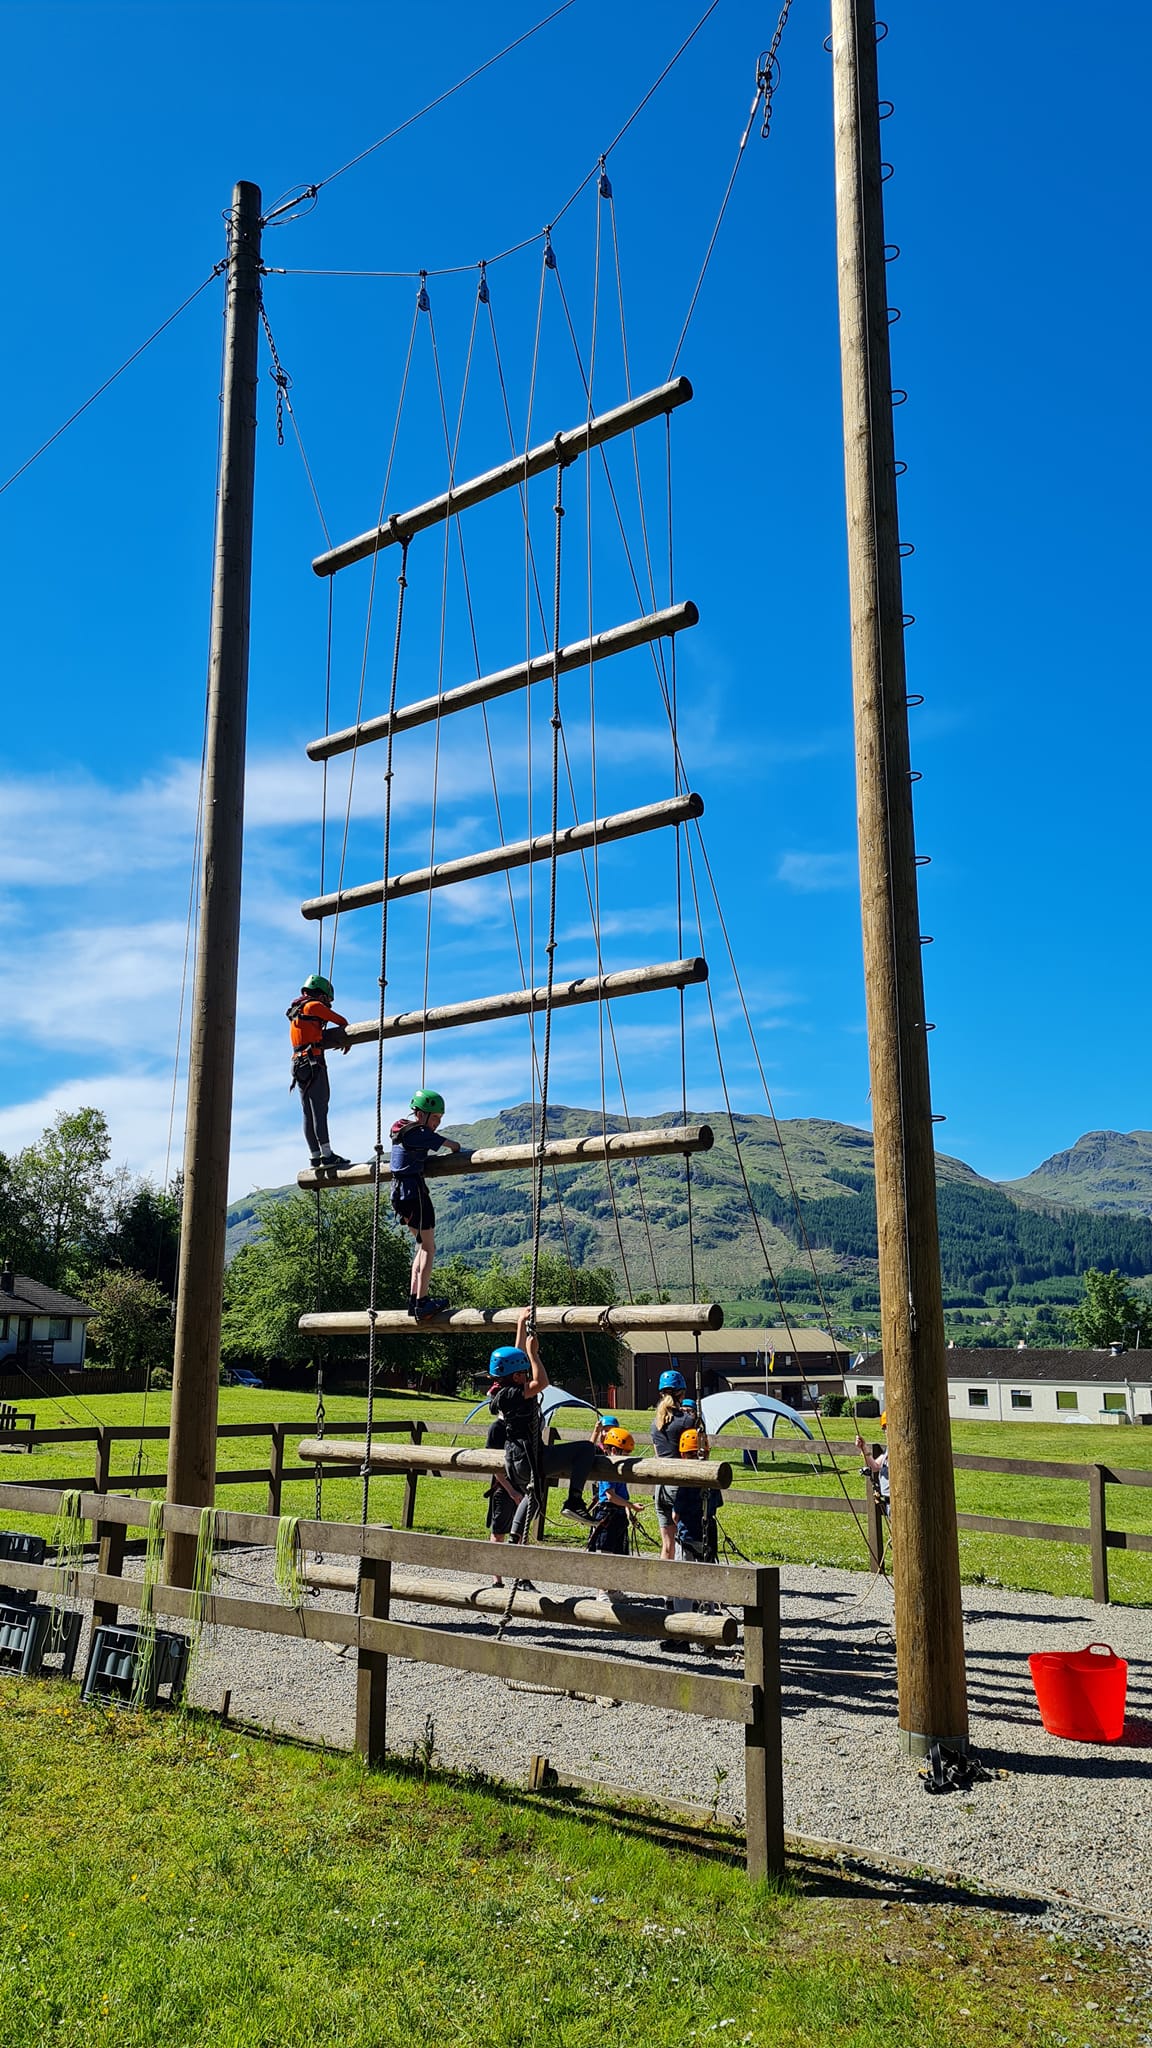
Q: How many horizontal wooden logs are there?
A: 8